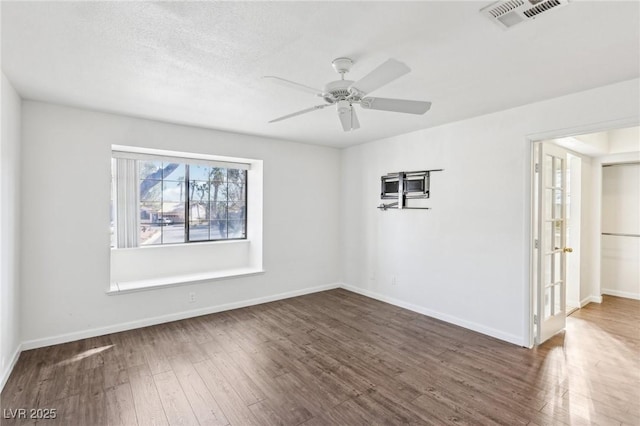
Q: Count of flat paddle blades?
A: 5